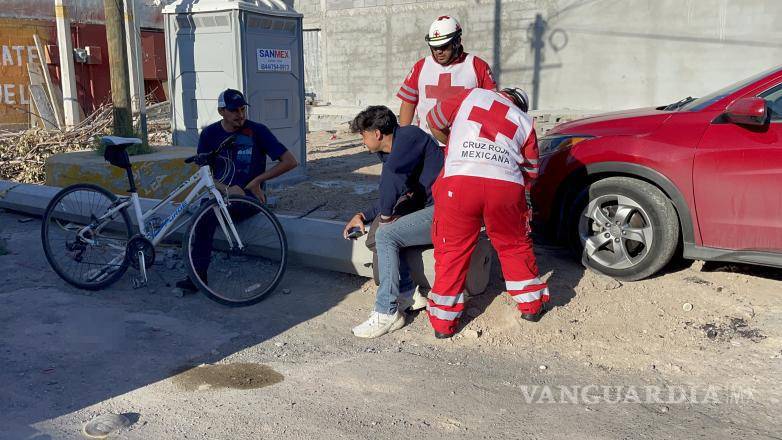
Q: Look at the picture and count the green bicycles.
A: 0